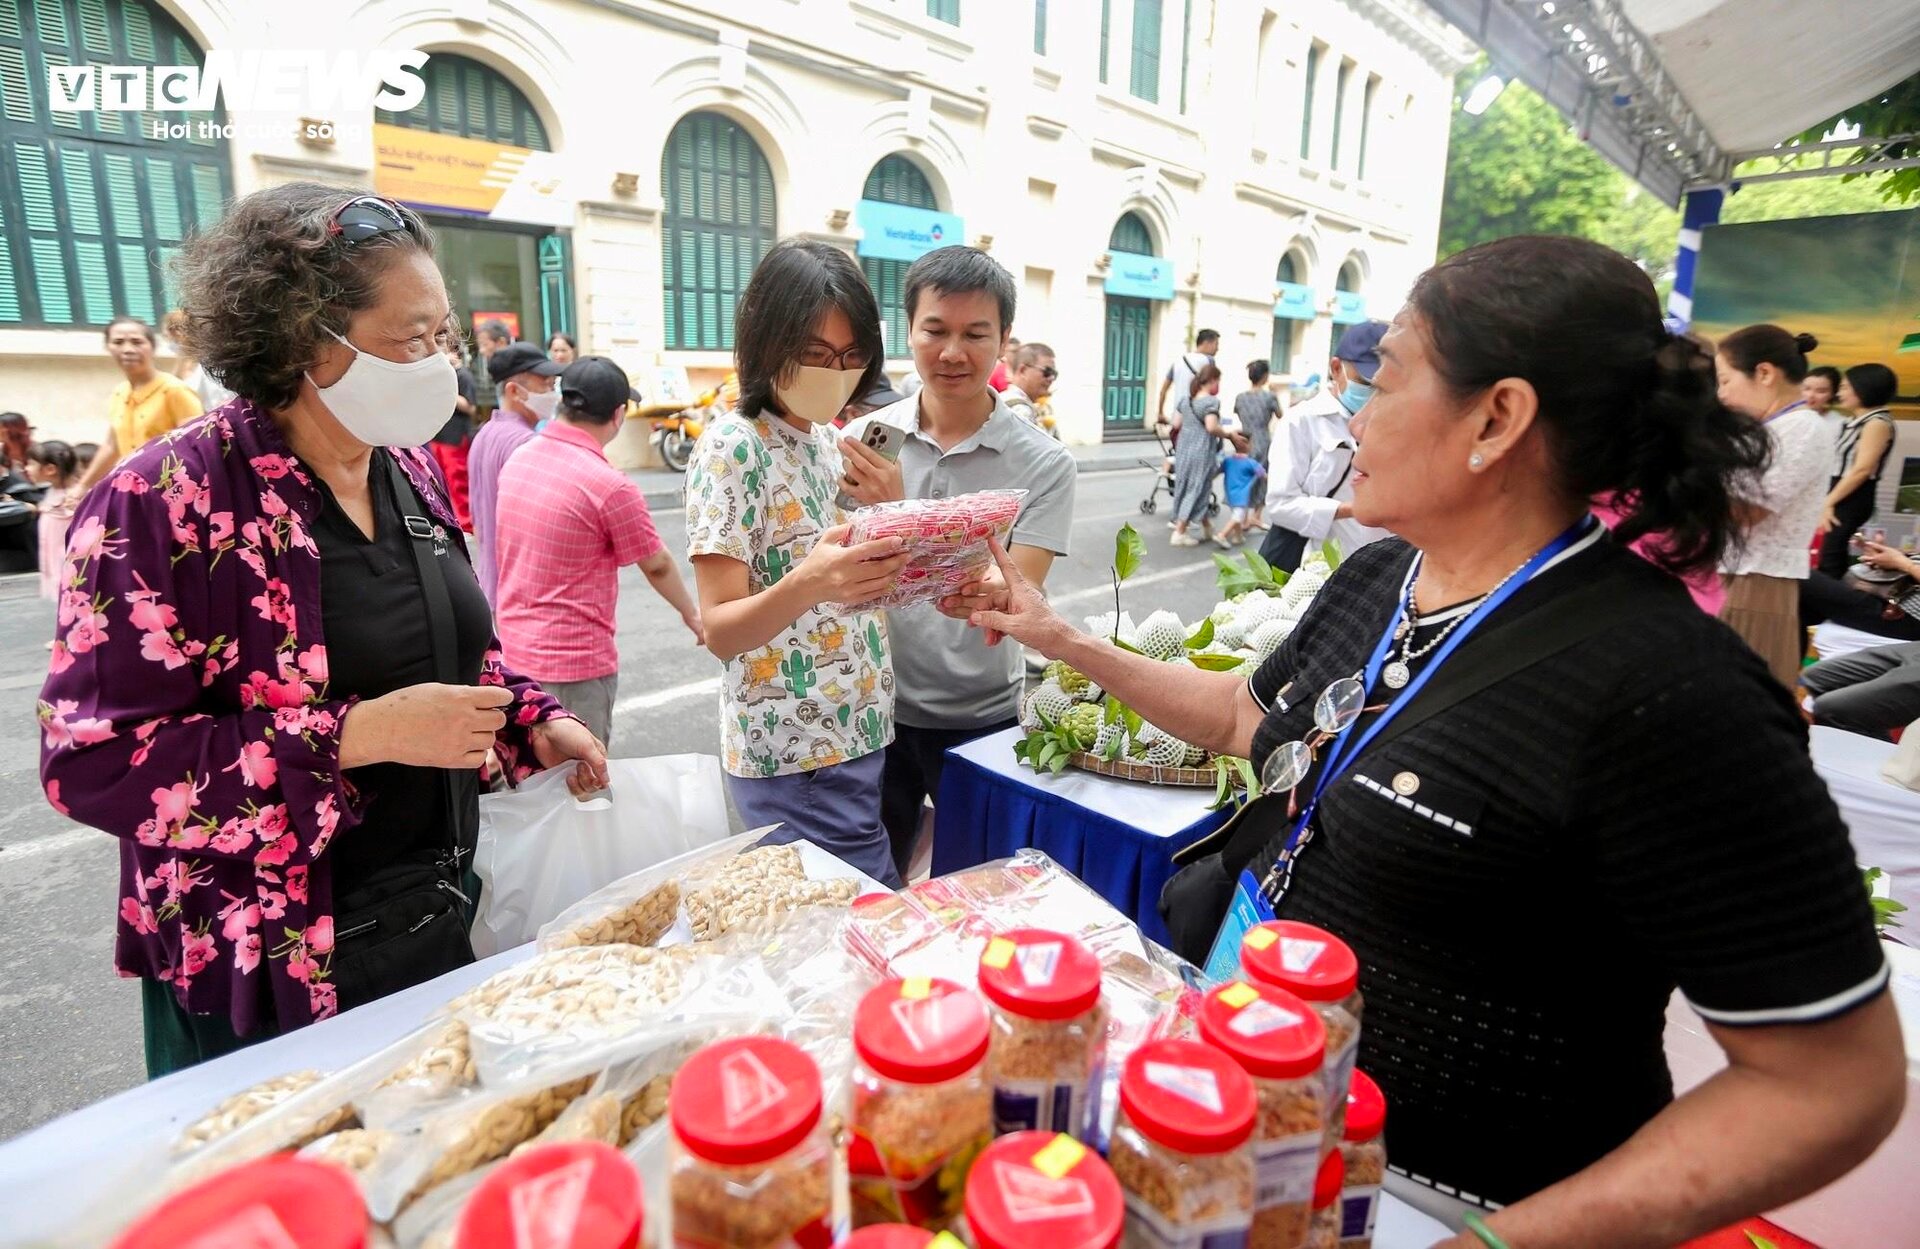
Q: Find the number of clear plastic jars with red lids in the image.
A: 12